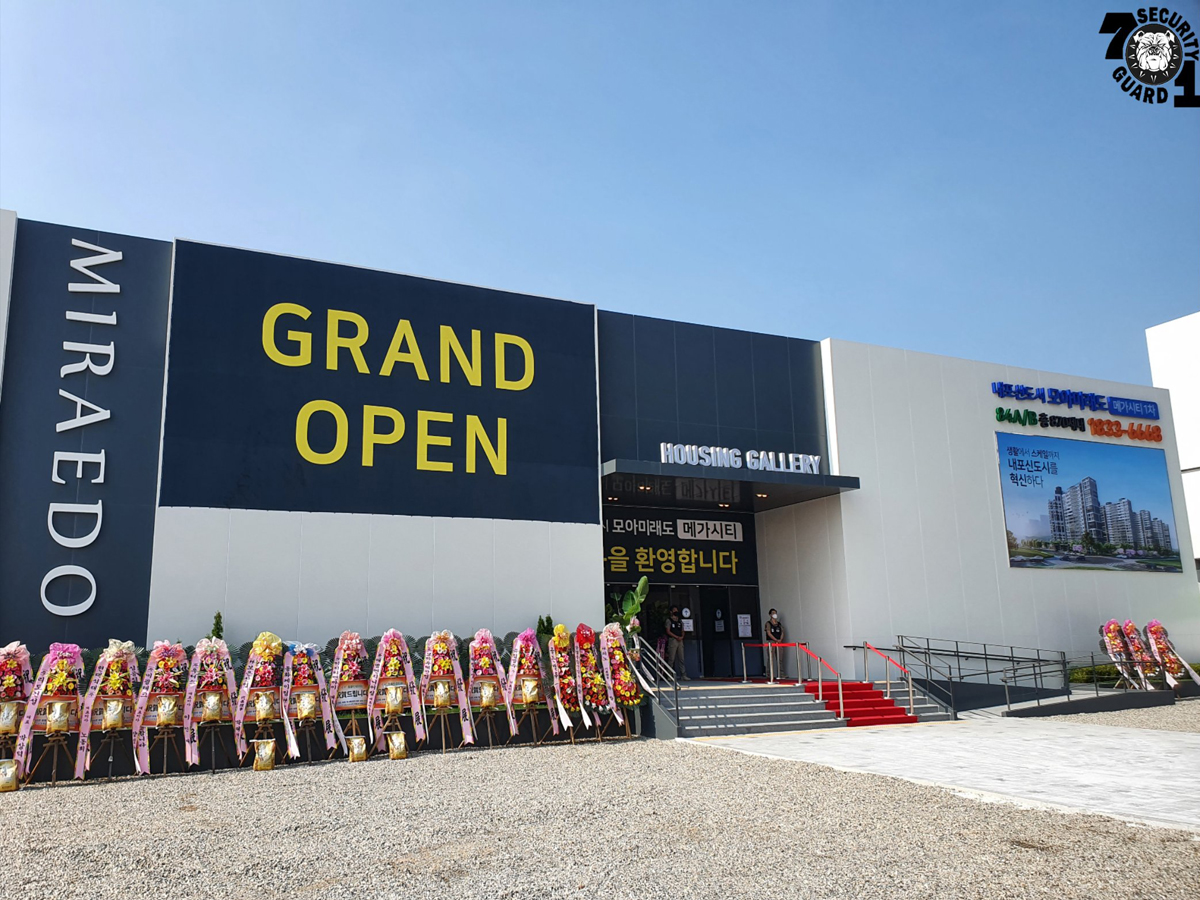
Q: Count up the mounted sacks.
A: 11